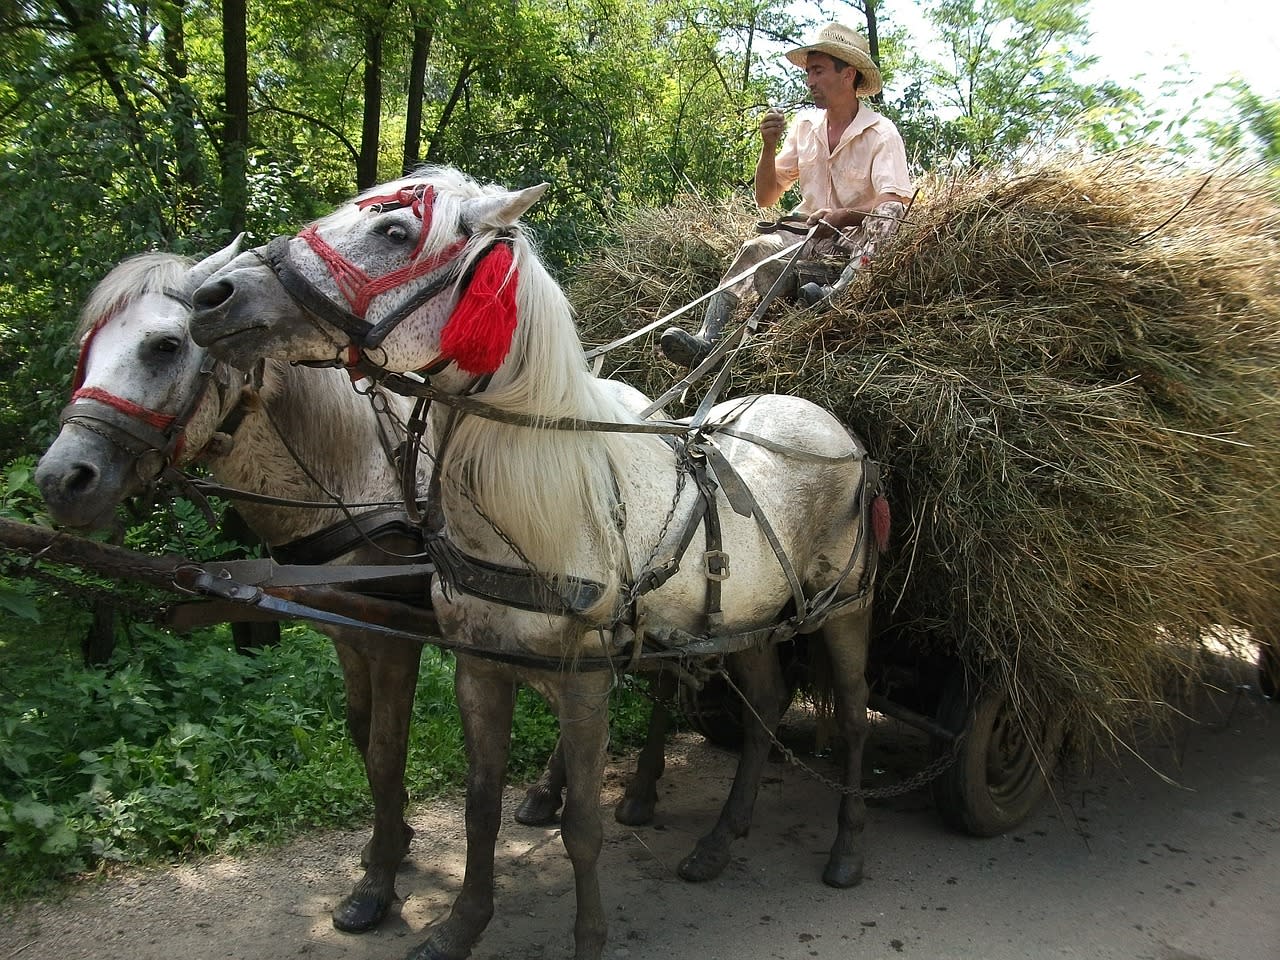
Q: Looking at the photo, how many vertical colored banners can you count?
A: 0